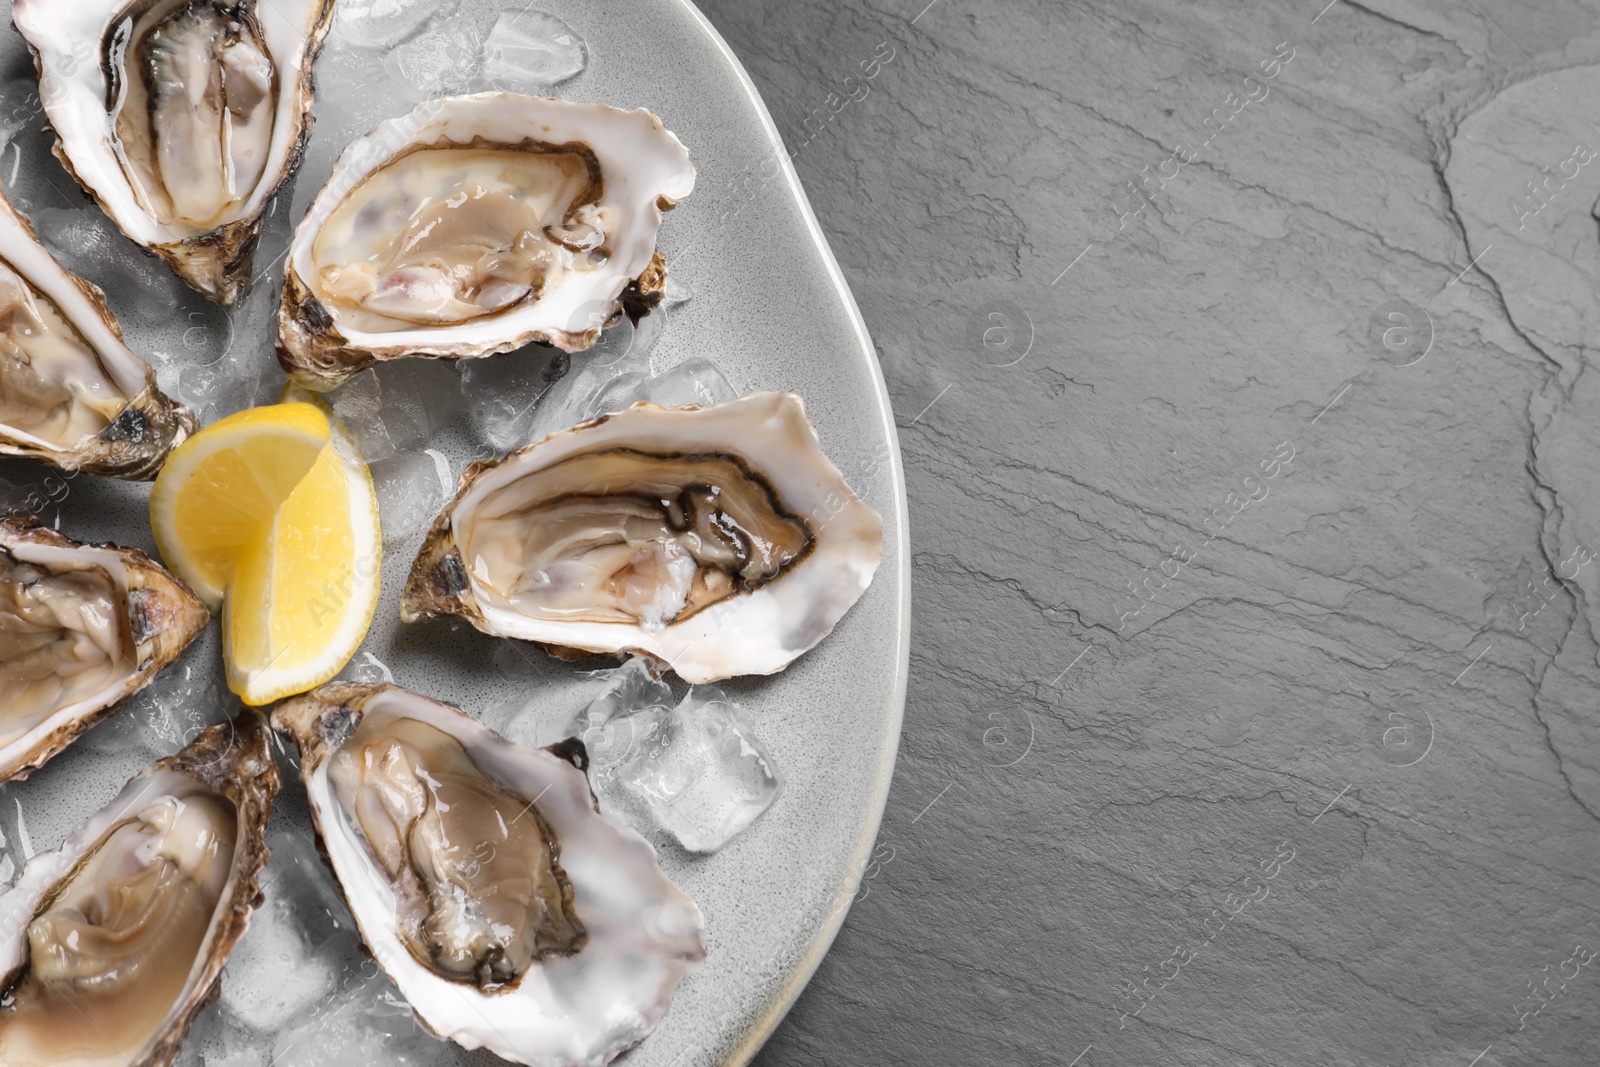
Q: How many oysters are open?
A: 7